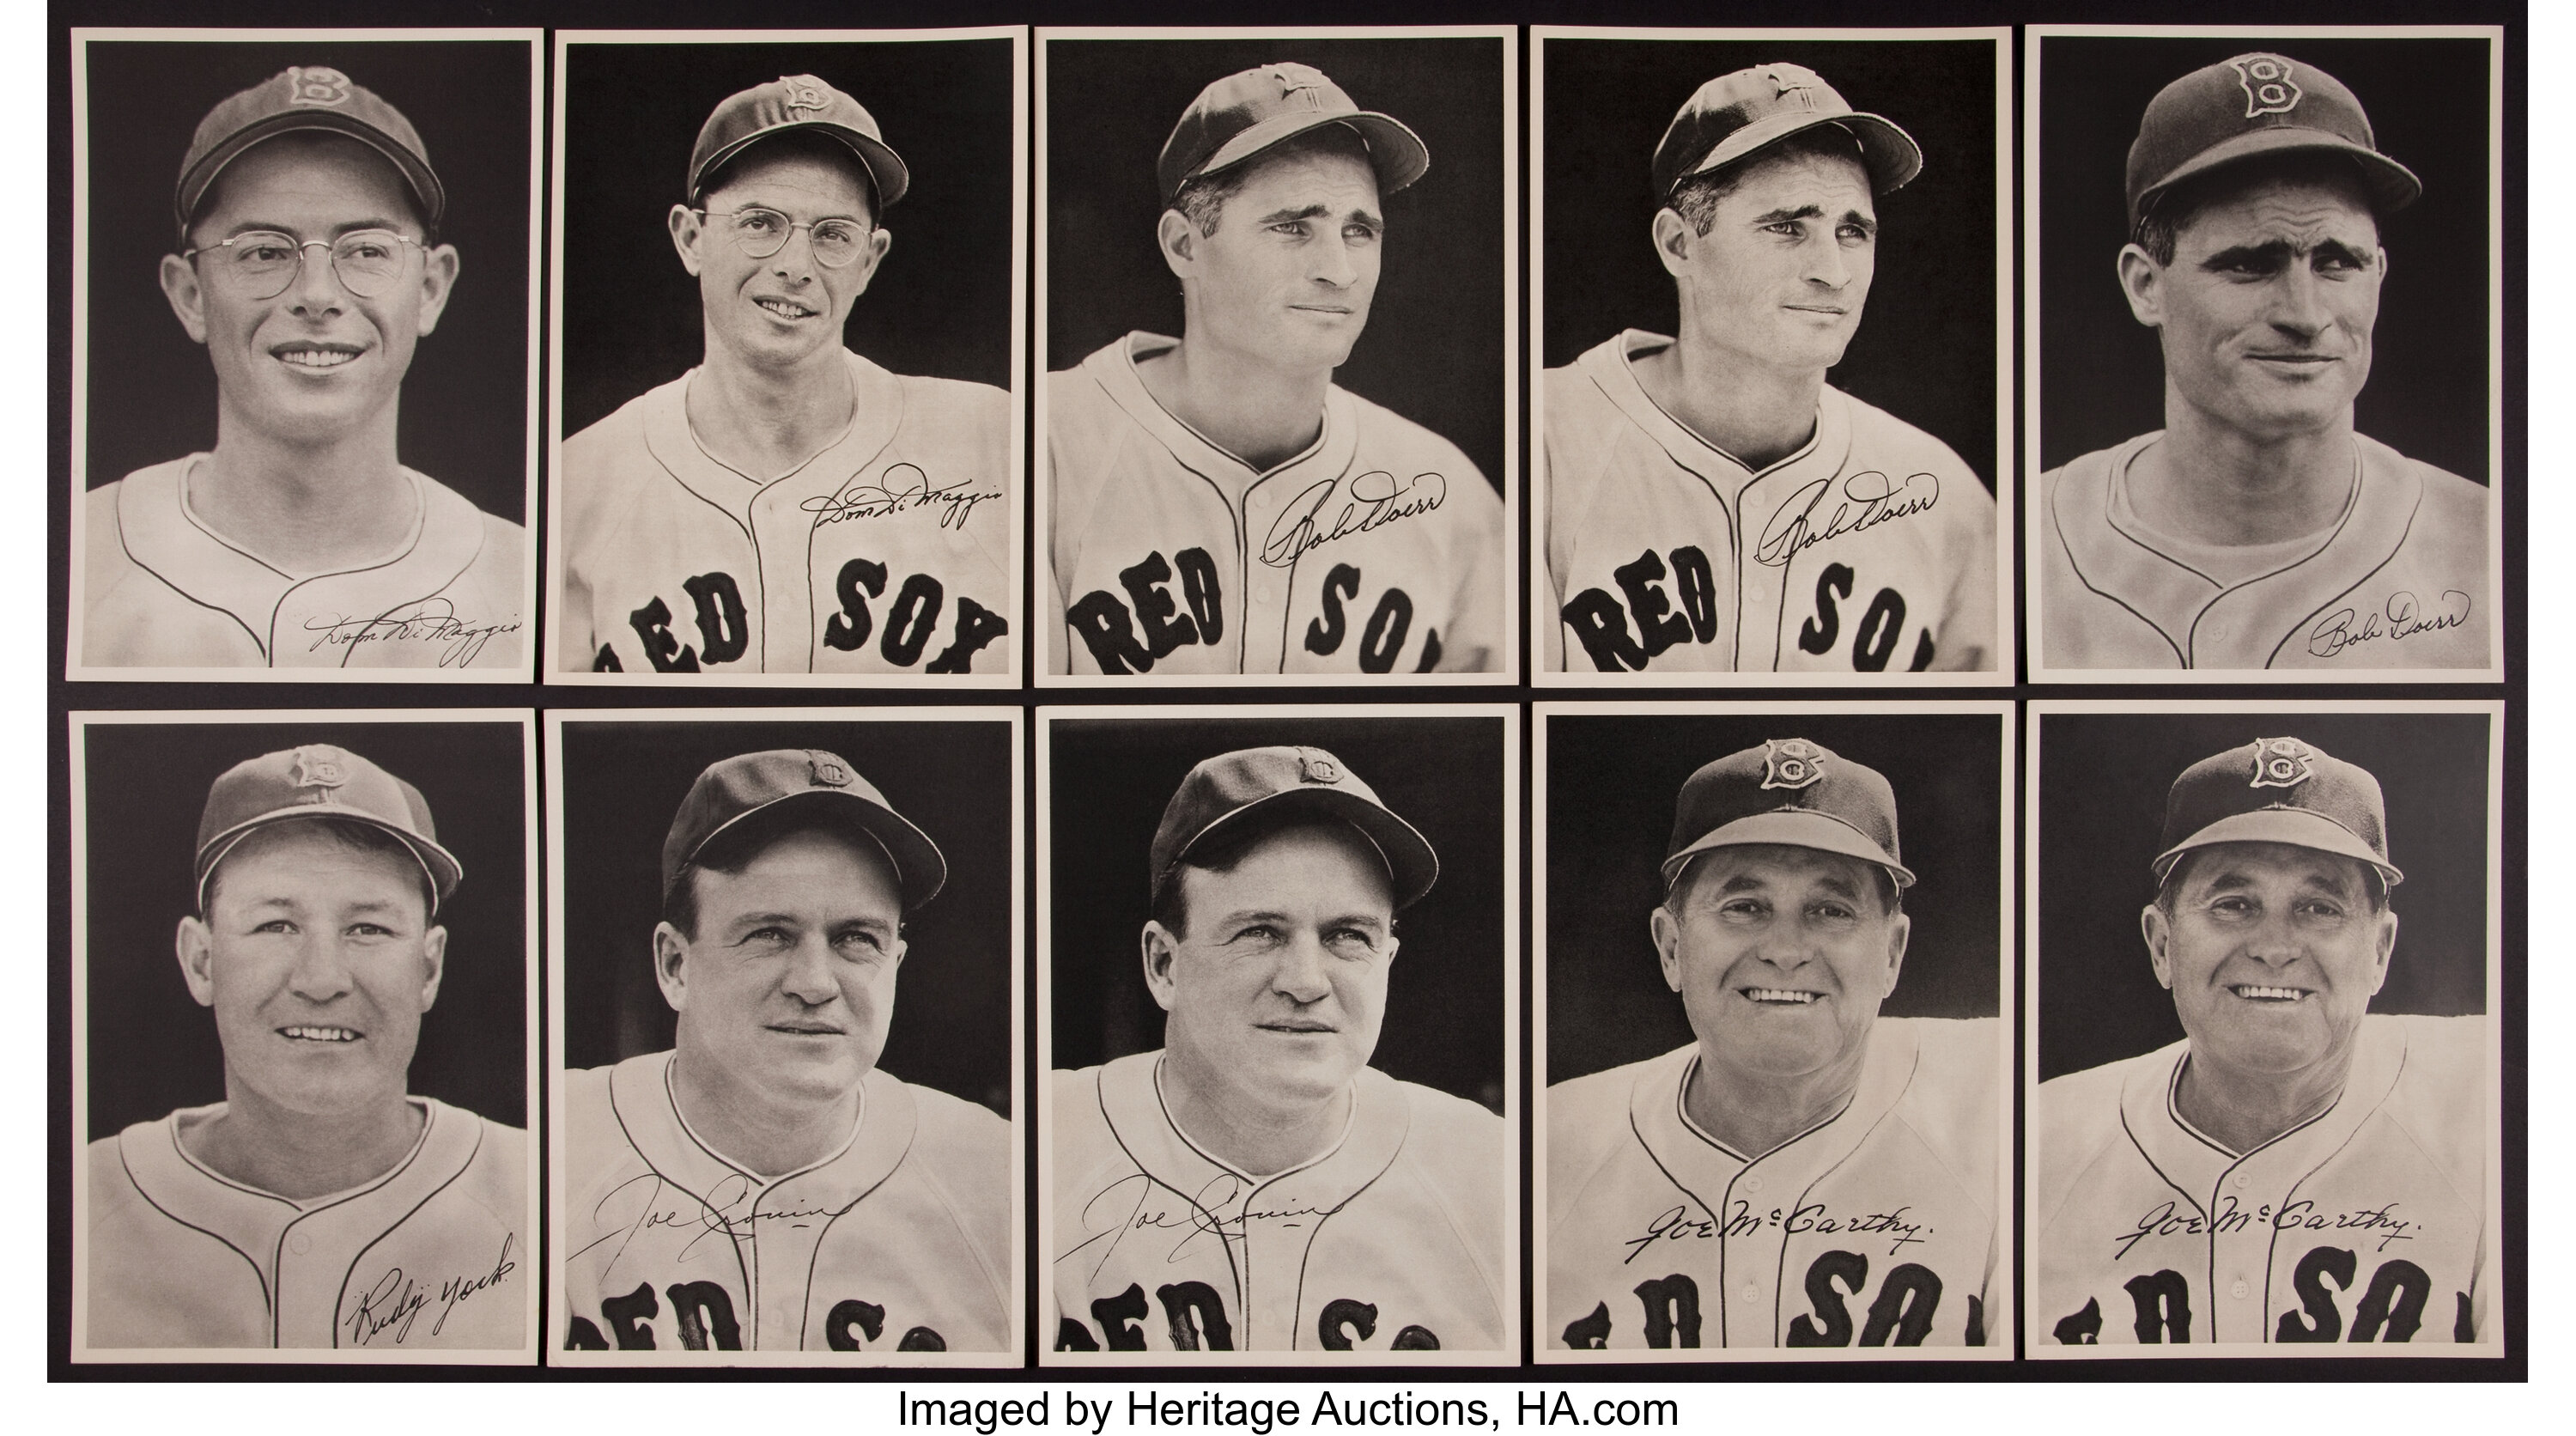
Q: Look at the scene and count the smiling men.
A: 5